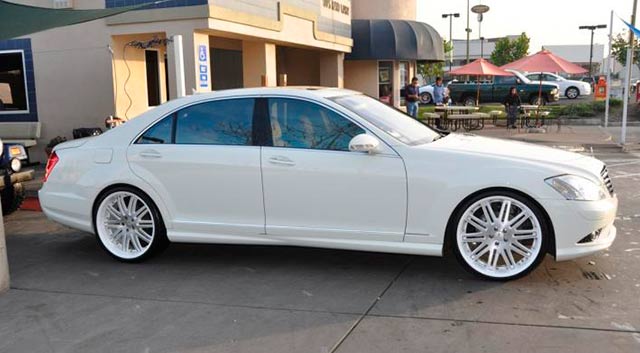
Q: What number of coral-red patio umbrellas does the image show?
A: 2